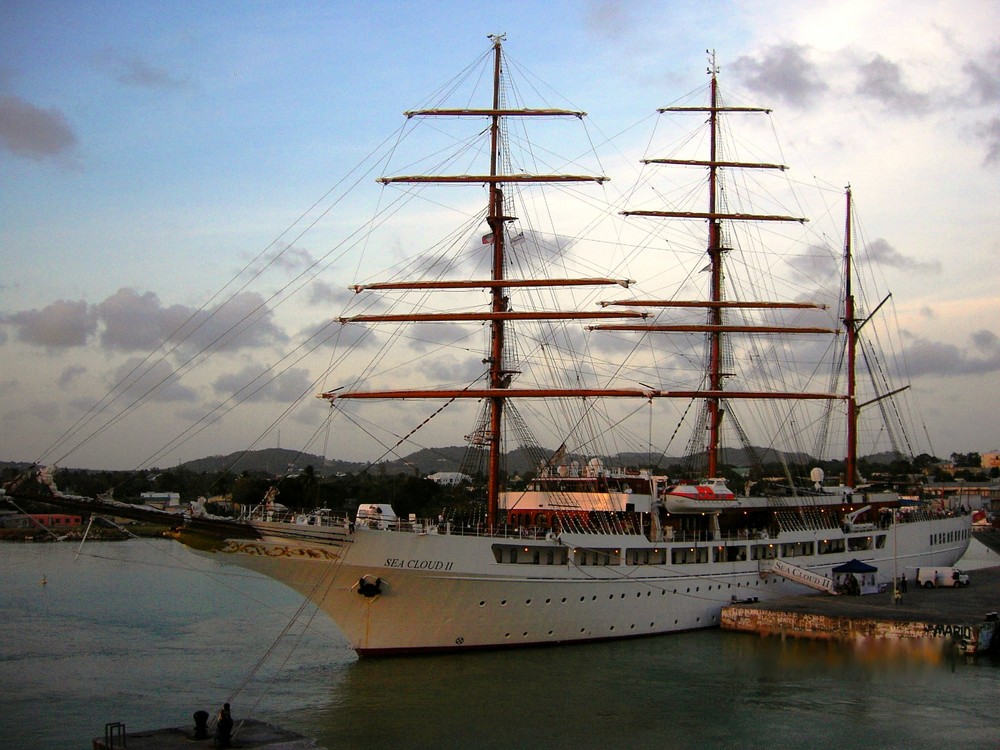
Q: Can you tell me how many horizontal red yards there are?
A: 11